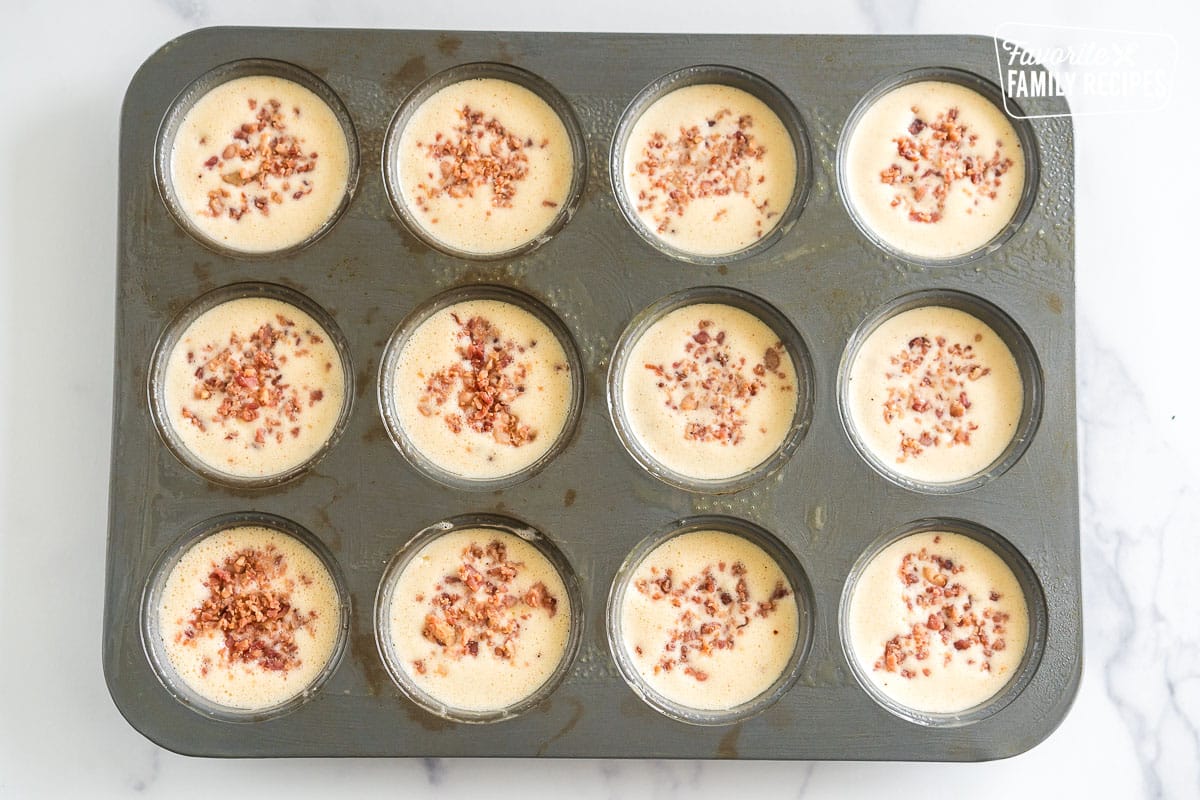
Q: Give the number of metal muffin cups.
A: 12